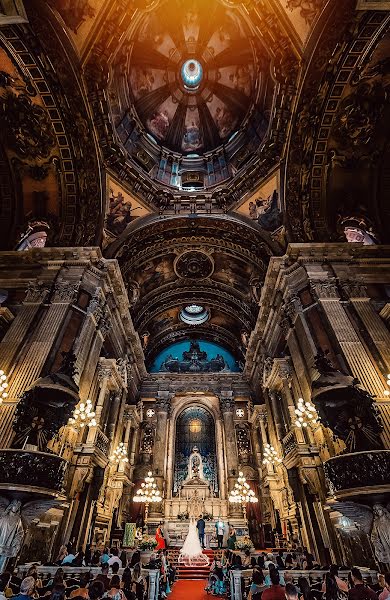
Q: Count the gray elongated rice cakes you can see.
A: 0